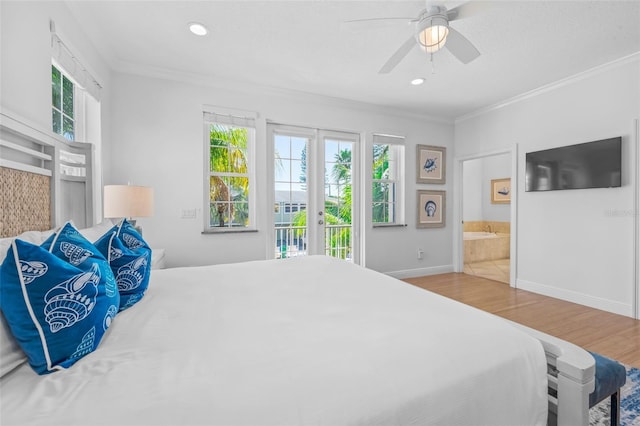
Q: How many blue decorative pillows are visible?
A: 2